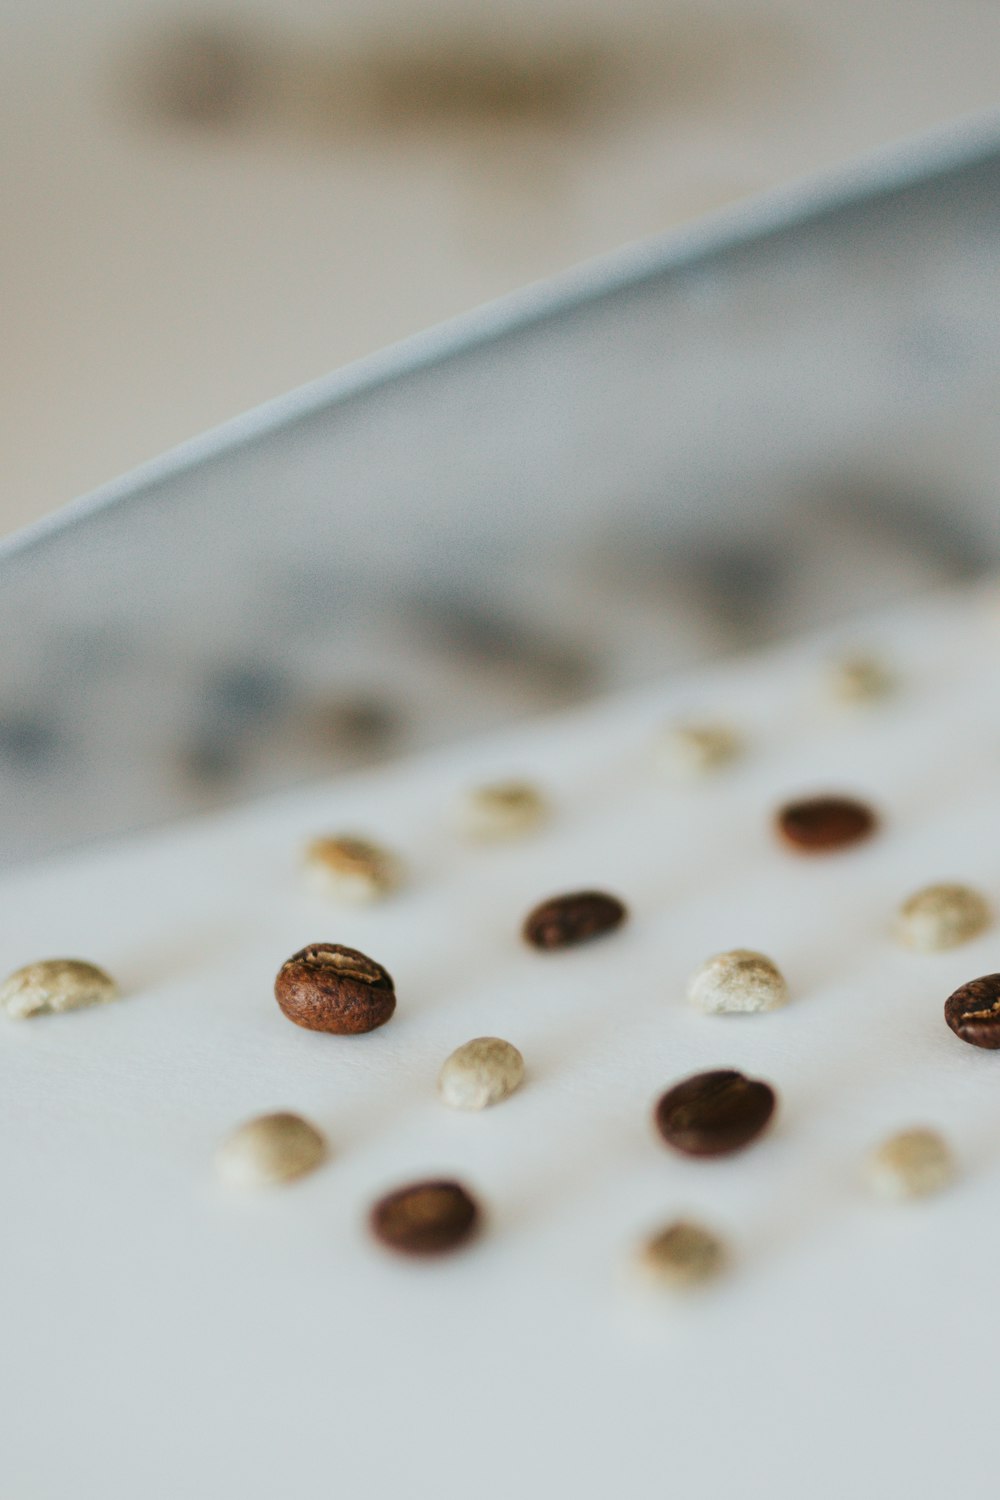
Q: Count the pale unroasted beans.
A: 11